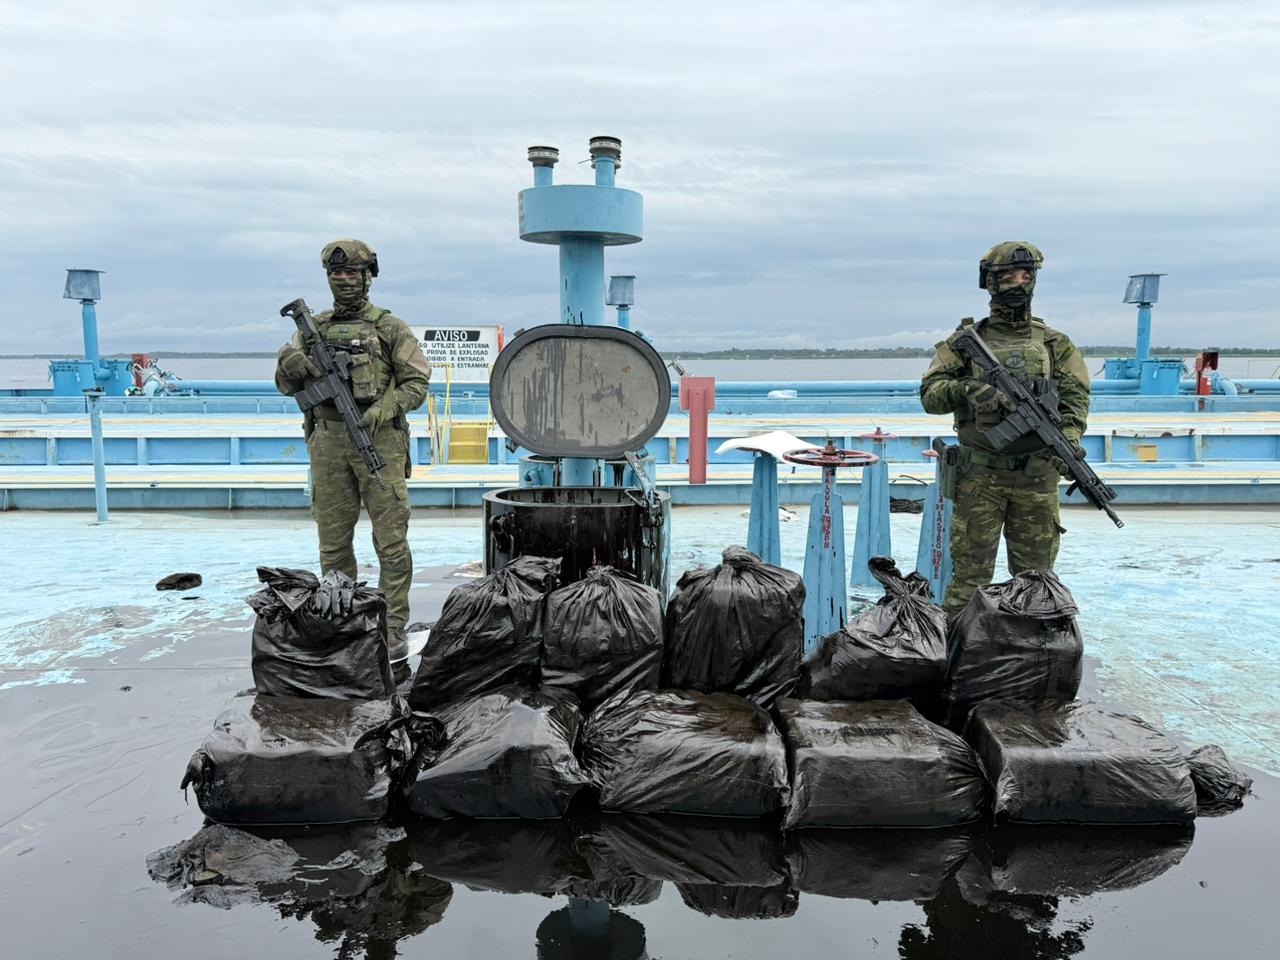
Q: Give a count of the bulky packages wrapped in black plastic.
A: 11